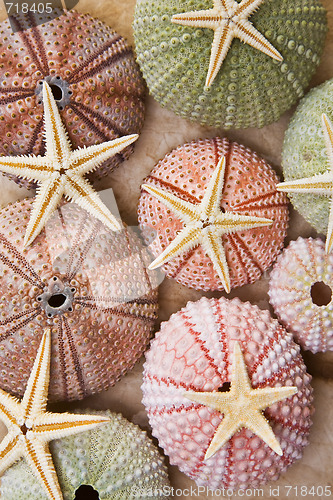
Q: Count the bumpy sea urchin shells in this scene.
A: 8